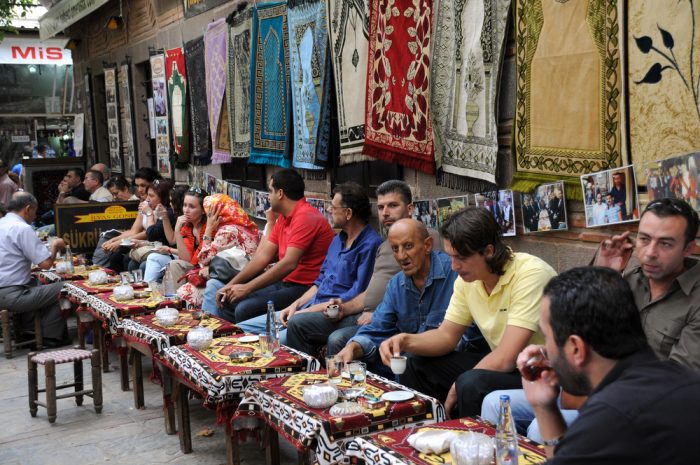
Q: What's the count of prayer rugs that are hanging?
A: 11